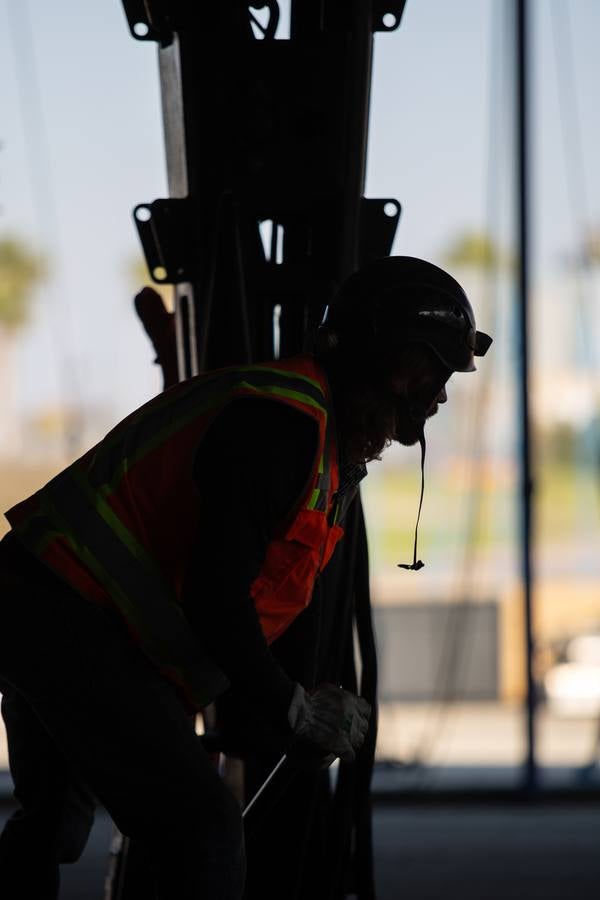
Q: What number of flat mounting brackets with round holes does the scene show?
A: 4